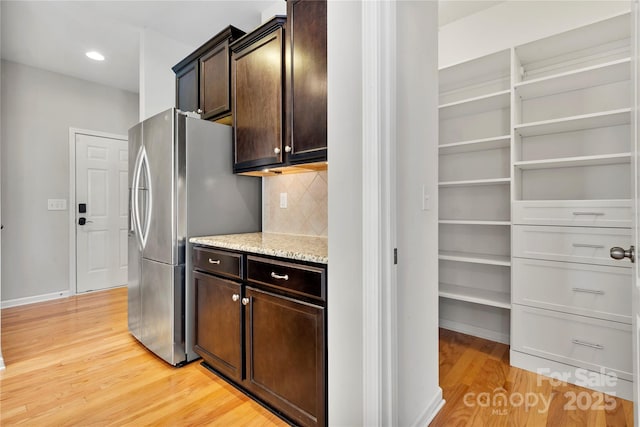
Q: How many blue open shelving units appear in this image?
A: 0